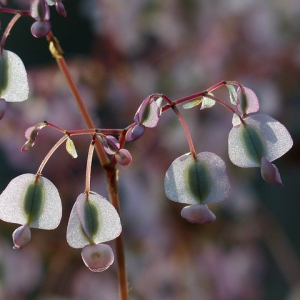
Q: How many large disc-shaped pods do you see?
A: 5